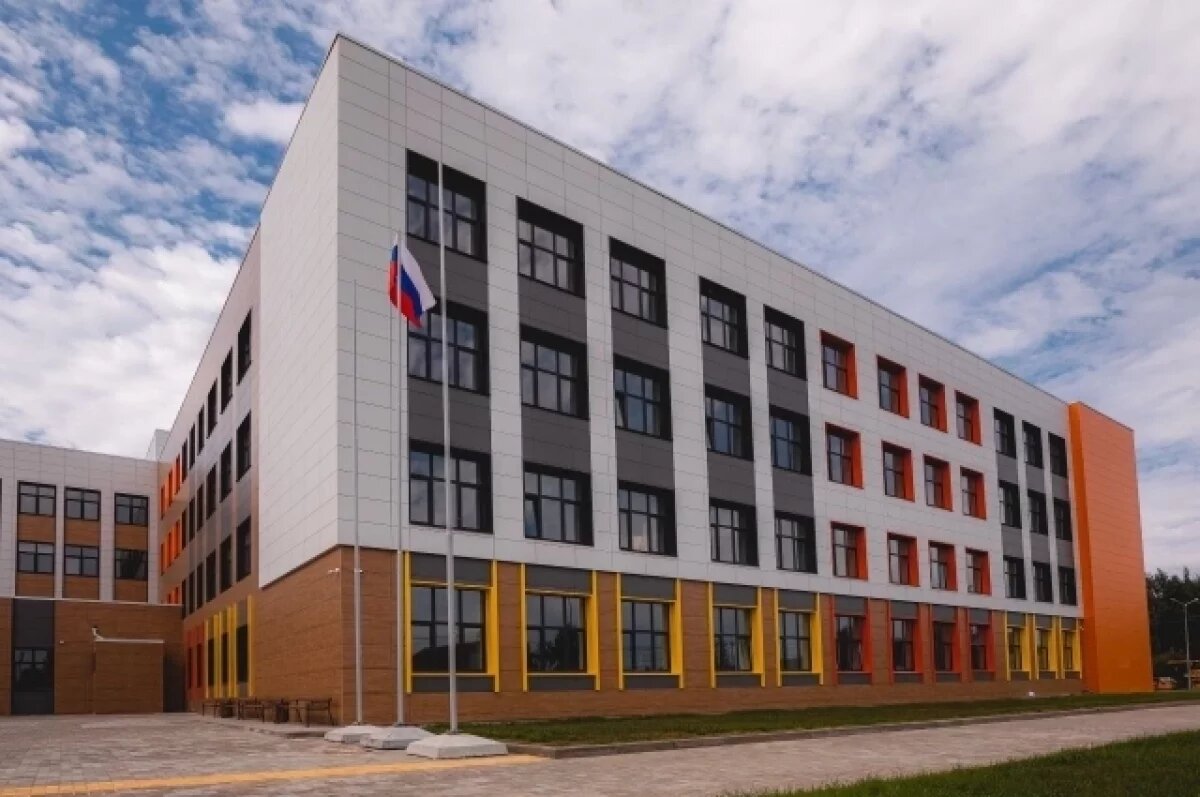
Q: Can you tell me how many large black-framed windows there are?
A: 15